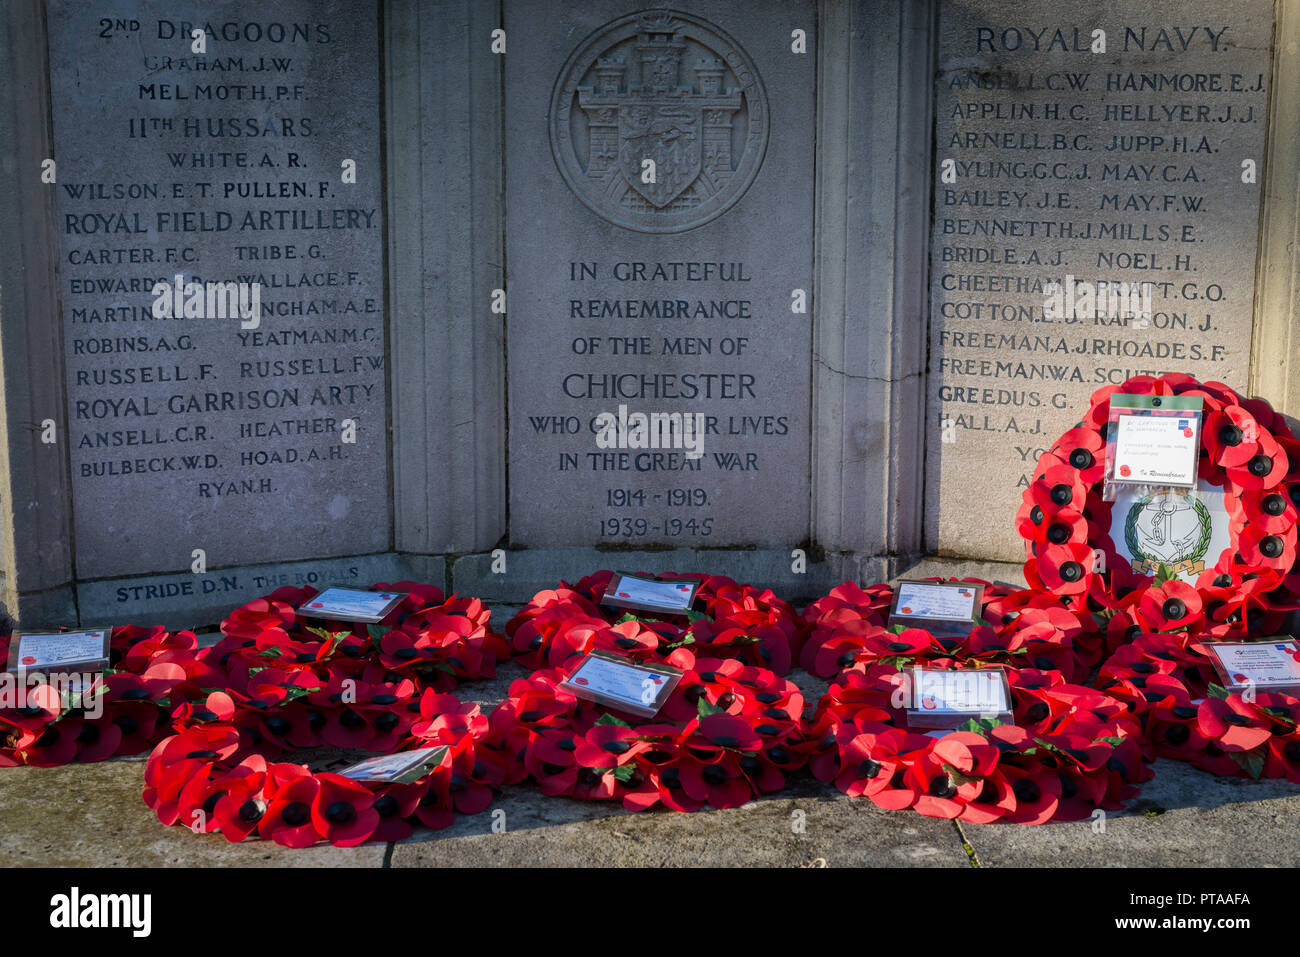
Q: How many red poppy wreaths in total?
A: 9